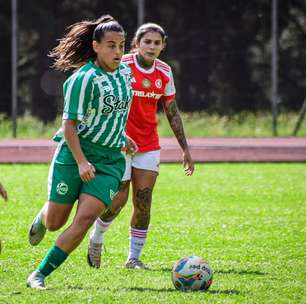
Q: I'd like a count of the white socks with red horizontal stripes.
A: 2